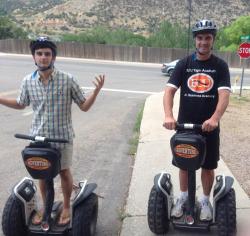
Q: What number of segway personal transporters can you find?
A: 2